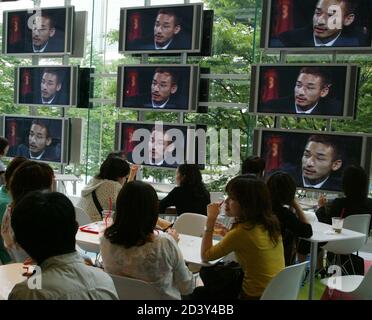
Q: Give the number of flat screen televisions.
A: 9